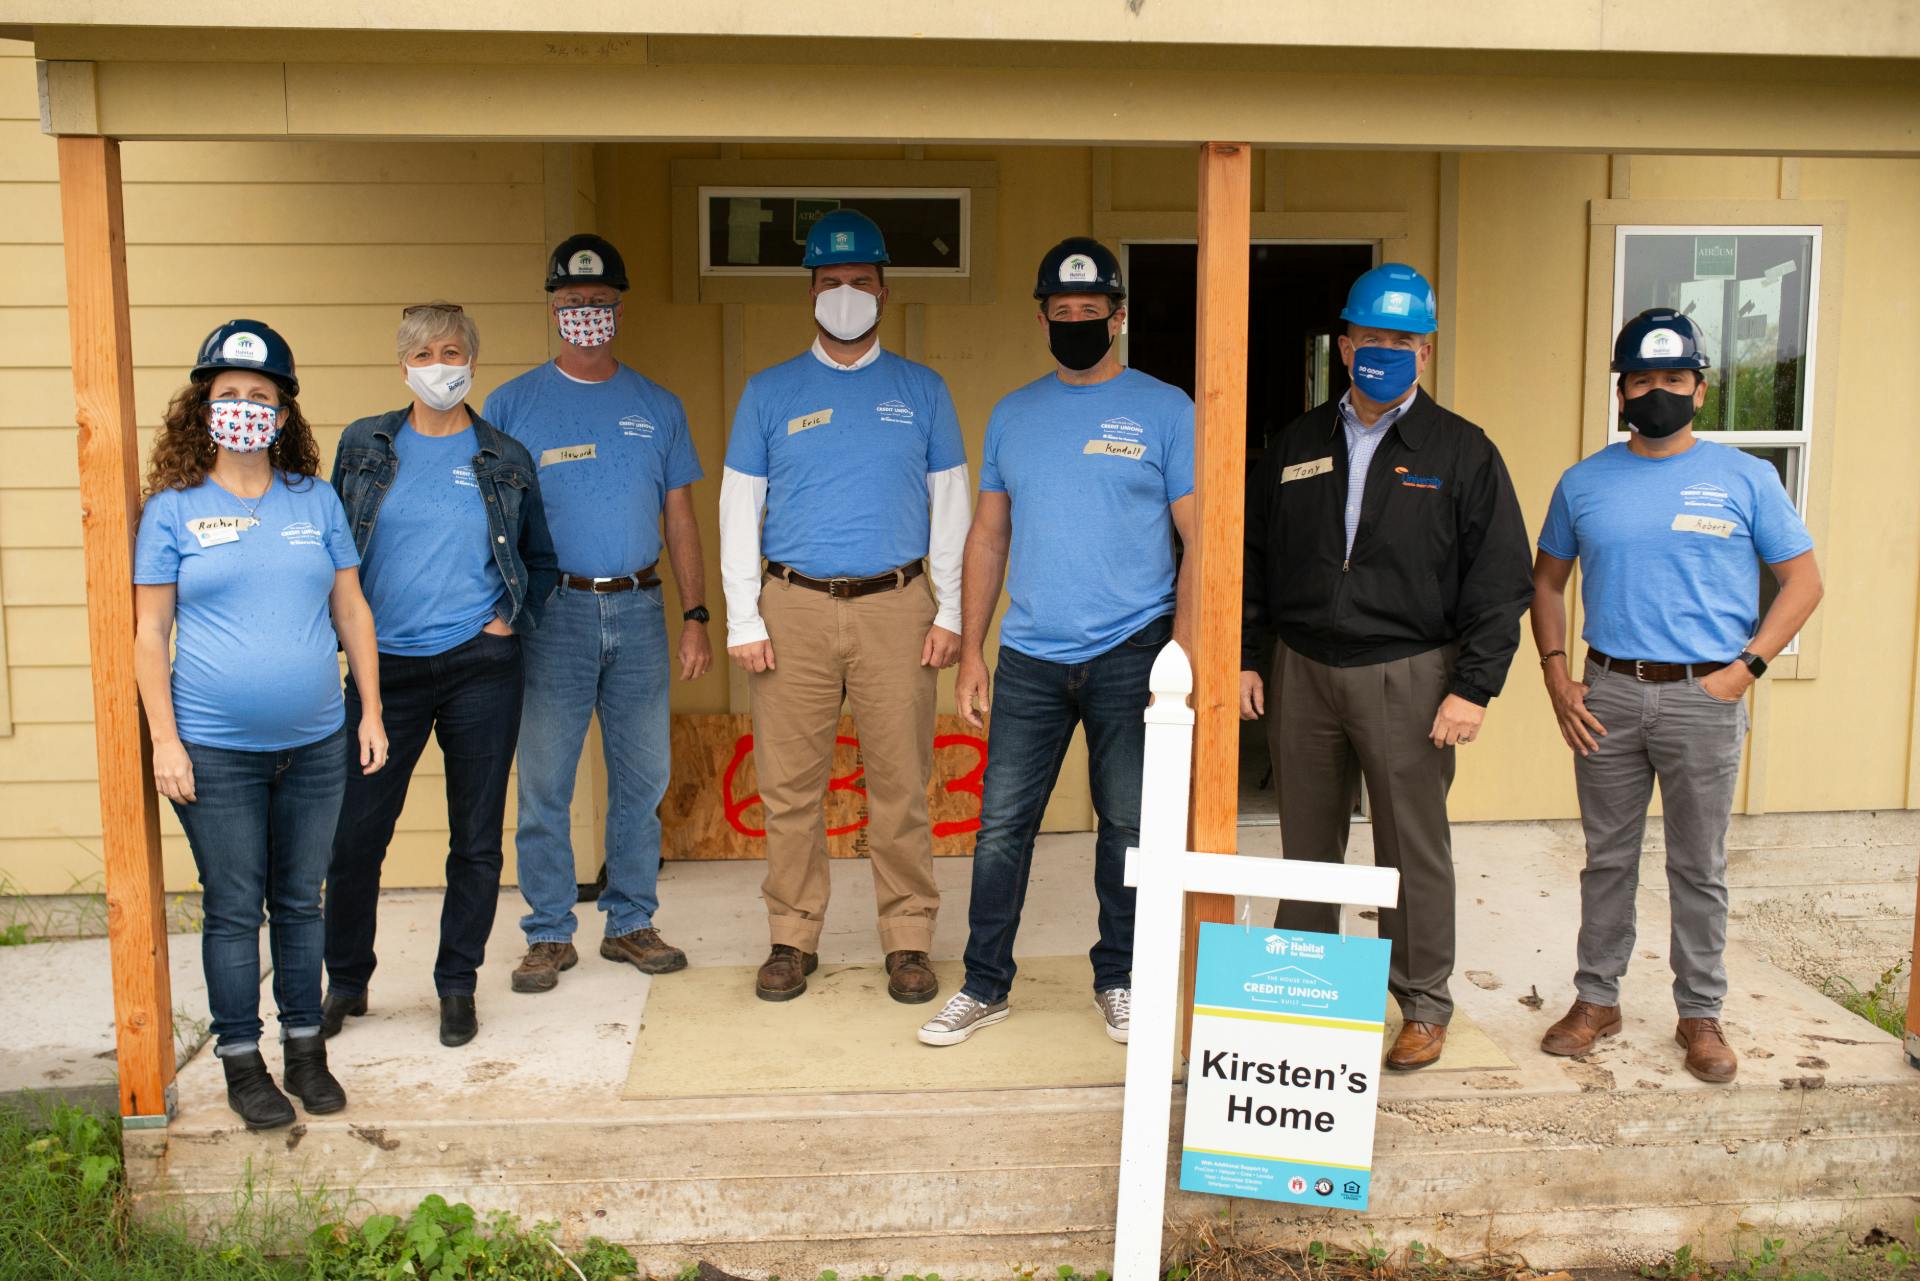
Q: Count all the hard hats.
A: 6